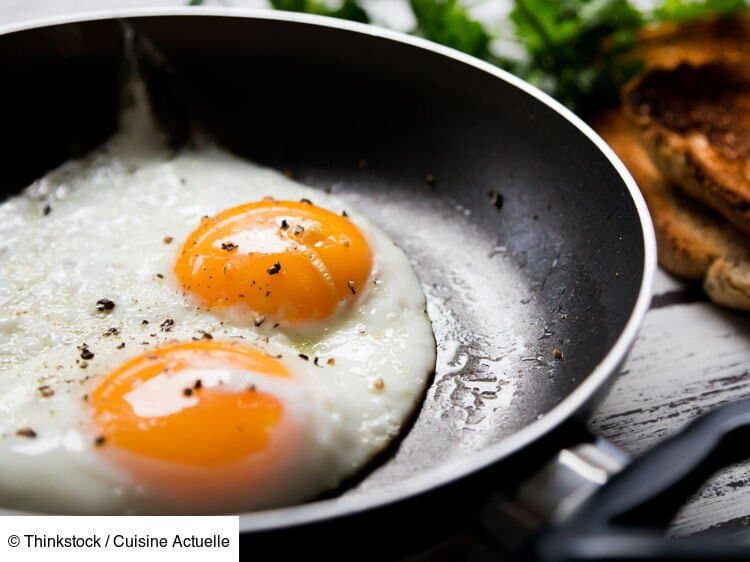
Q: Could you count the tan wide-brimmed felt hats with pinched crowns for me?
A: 0